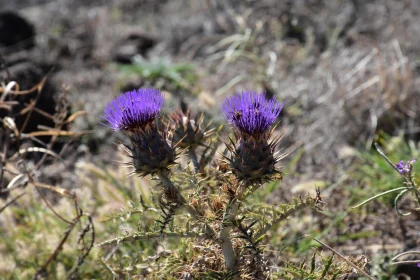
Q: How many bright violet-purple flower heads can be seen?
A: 2